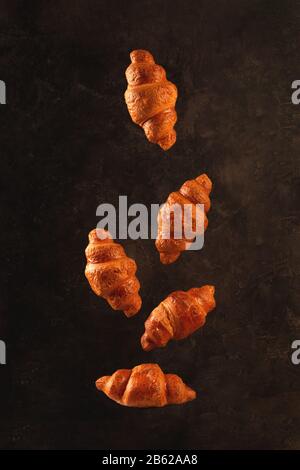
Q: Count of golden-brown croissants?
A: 5